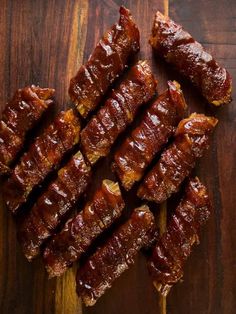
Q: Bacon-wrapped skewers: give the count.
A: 11